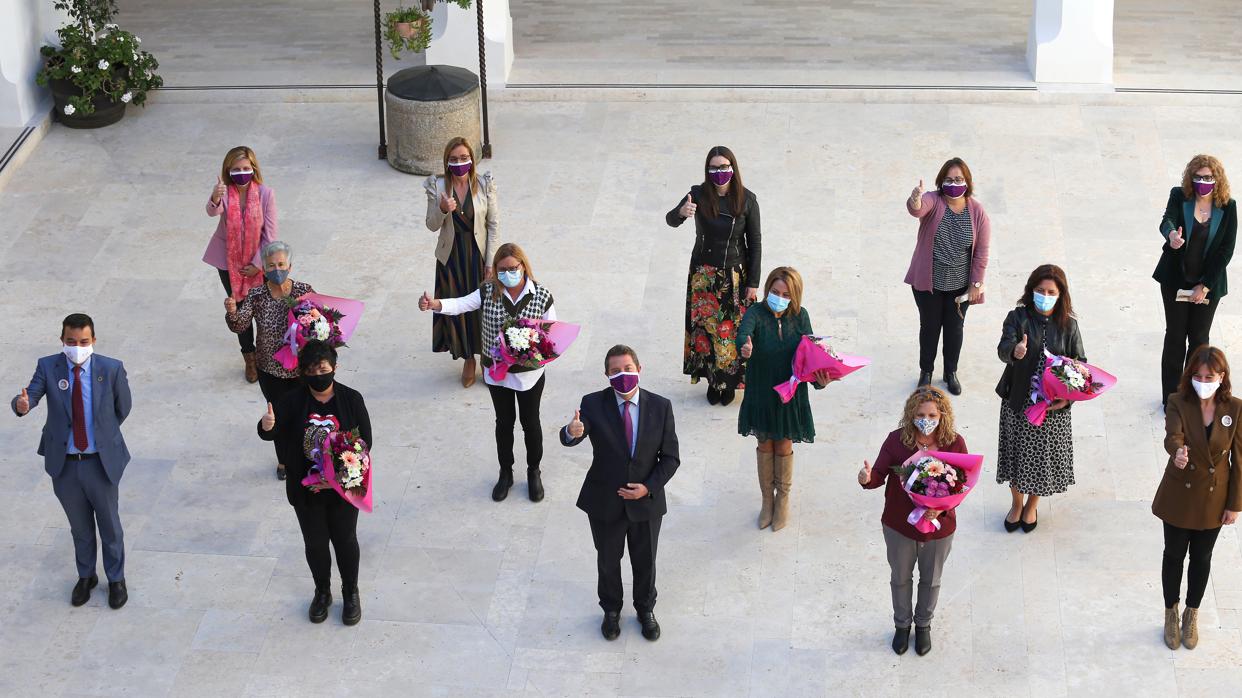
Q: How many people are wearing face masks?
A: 14